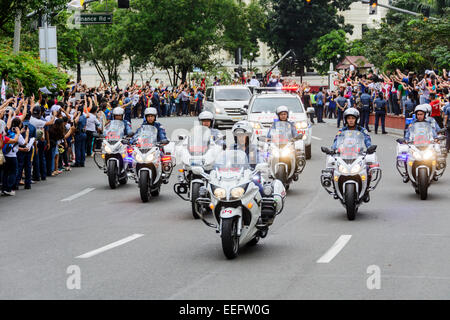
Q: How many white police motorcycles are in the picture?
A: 7